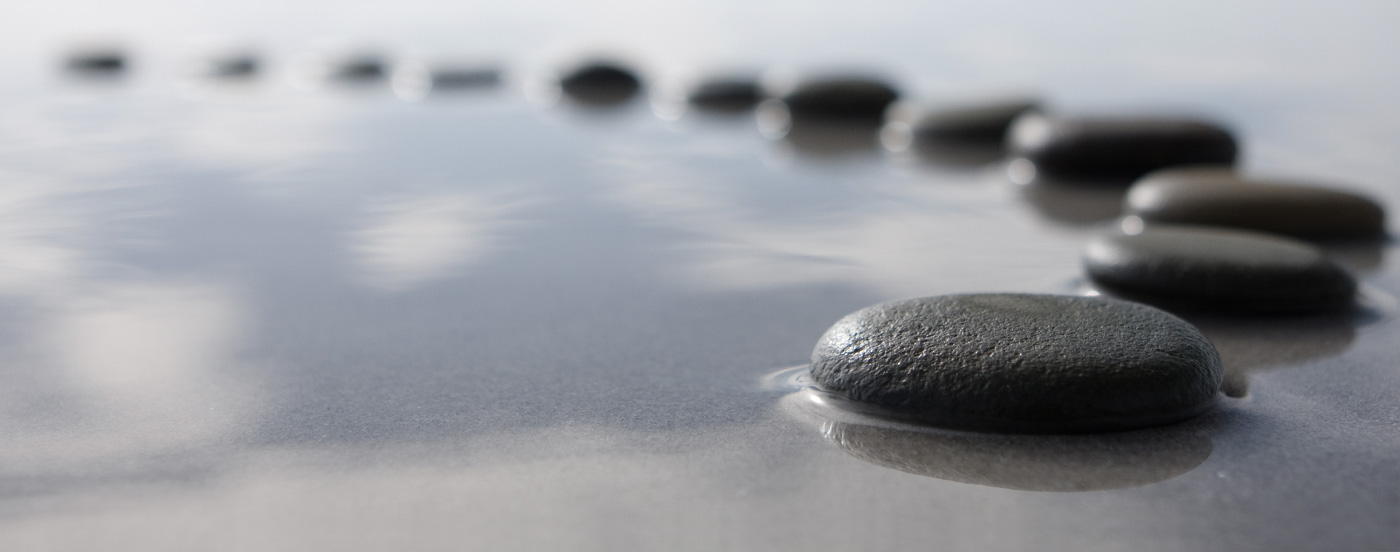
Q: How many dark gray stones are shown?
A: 12